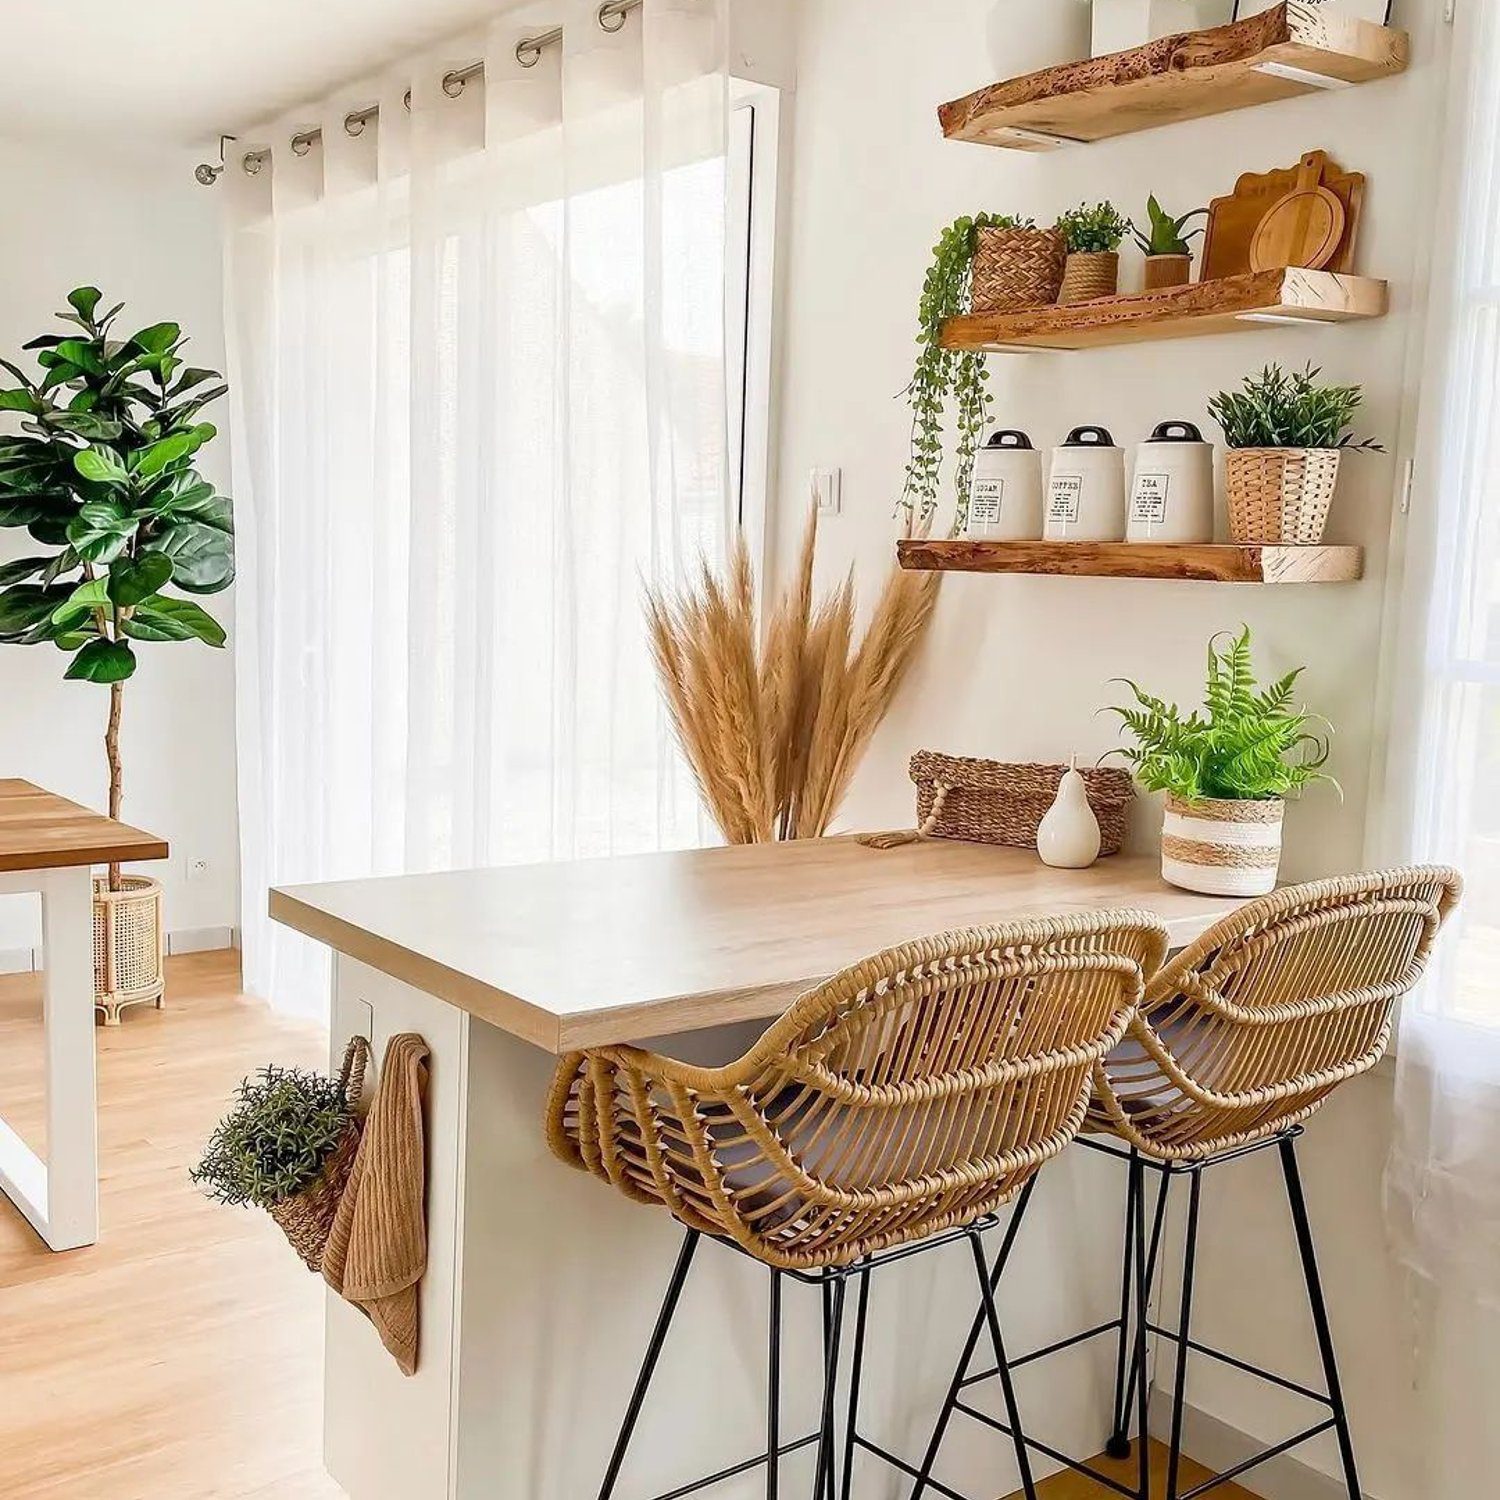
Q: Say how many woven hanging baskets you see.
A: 1